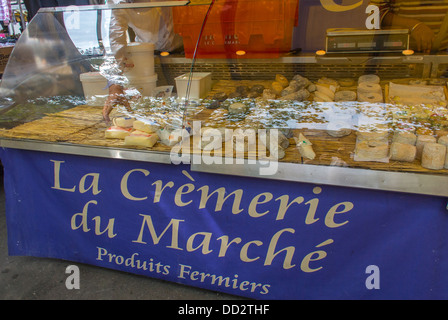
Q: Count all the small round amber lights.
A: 4